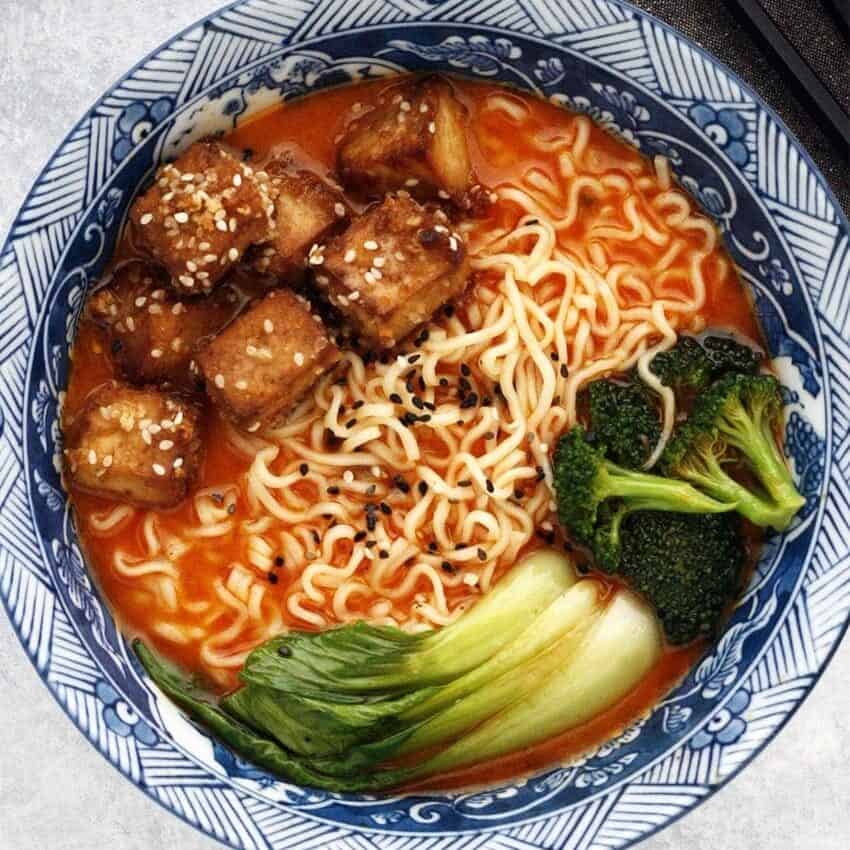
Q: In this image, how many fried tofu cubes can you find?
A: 7